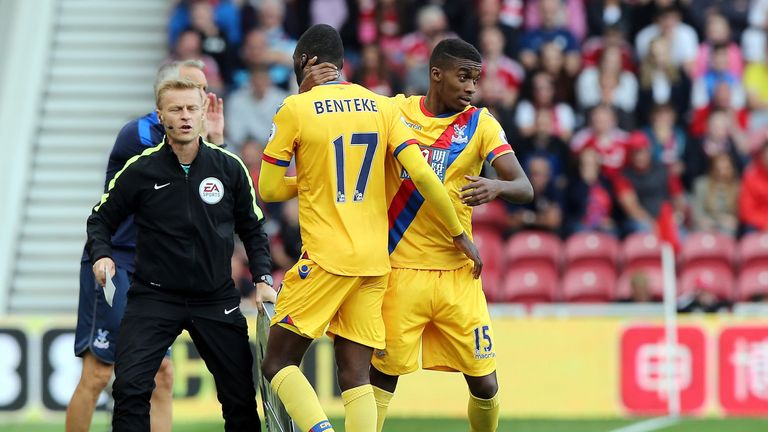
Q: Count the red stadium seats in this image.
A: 13